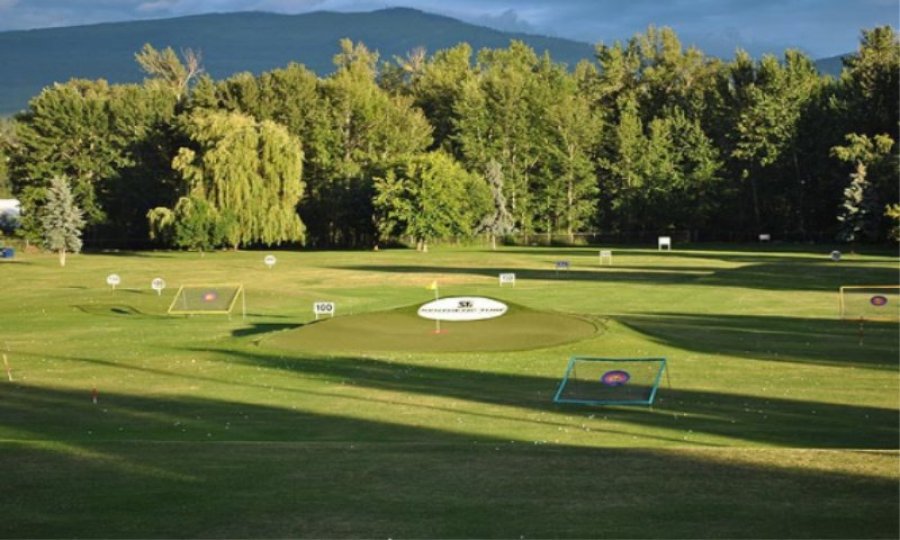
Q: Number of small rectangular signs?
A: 6